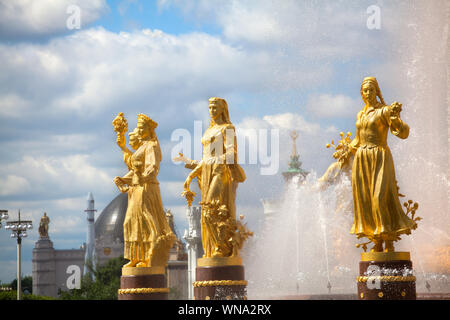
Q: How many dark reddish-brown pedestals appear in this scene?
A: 3